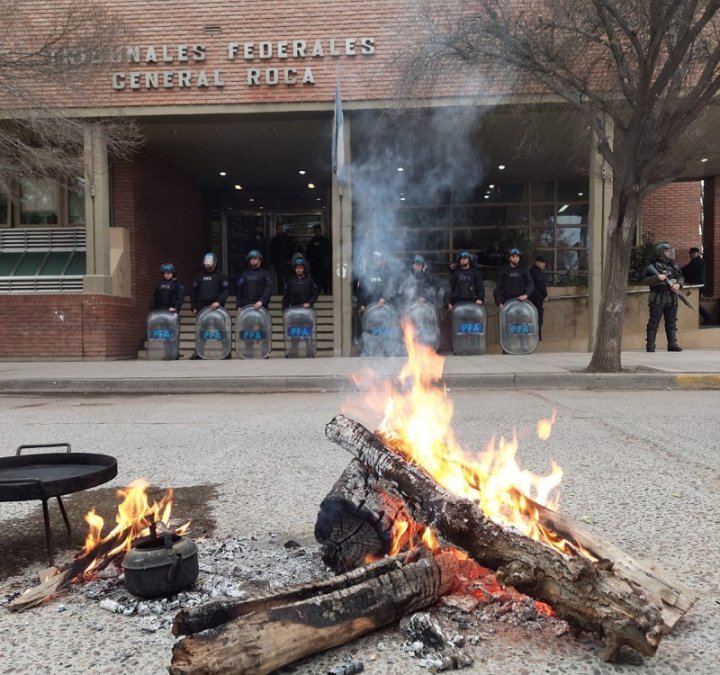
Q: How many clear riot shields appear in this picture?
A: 8